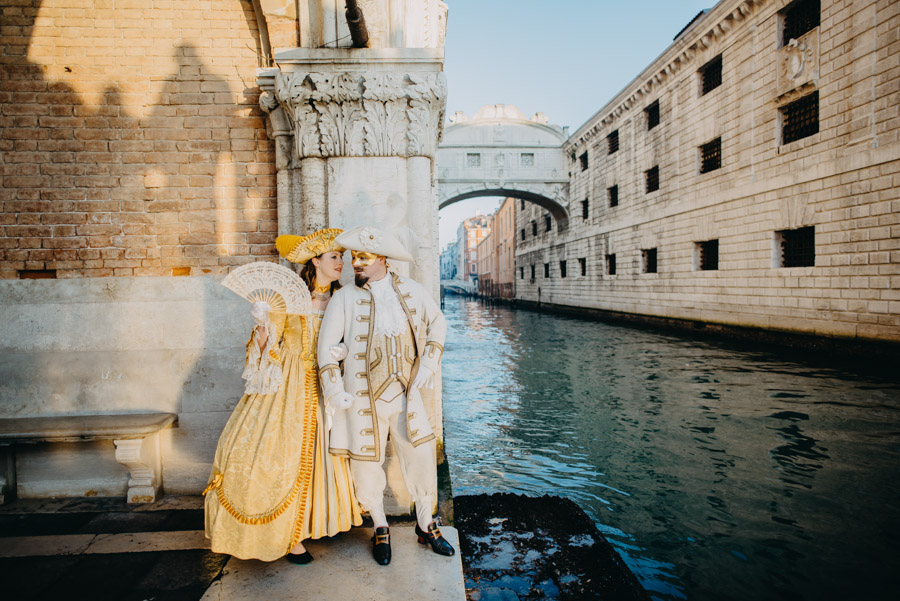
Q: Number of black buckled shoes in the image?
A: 2